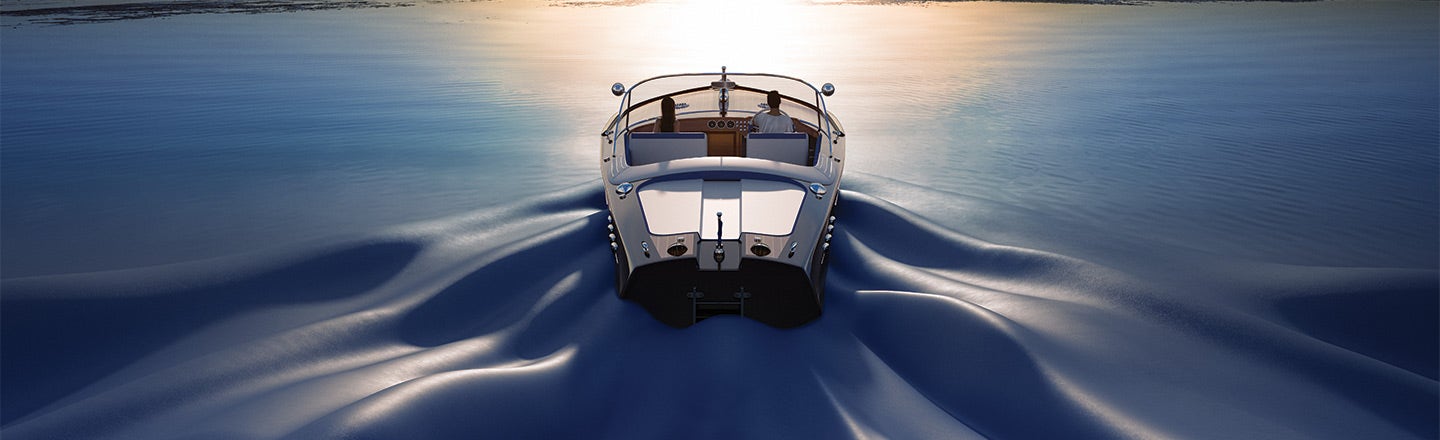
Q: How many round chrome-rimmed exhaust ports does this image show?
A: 2